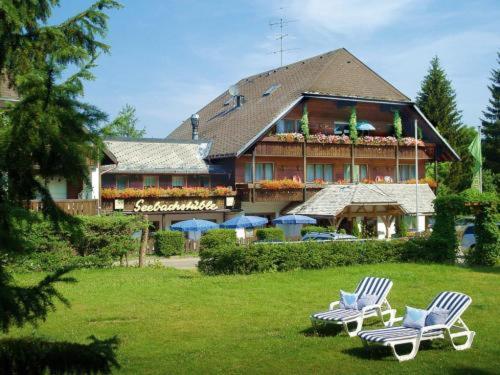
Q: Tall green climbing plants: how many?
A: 3